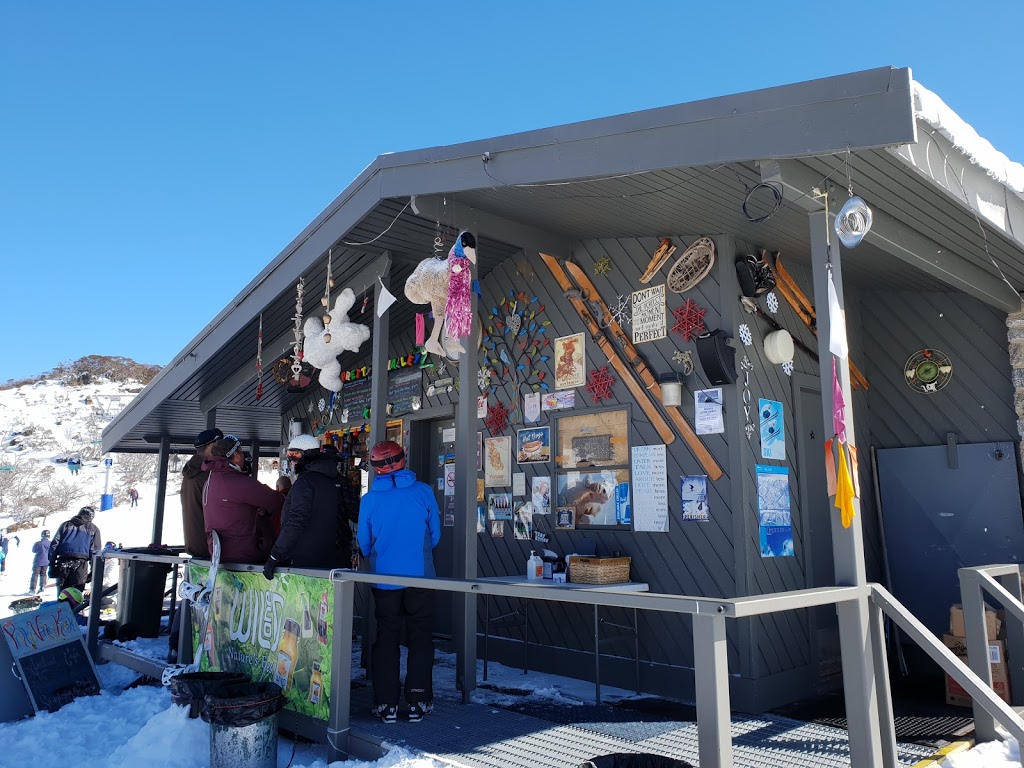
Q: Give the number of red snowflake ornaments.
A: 3